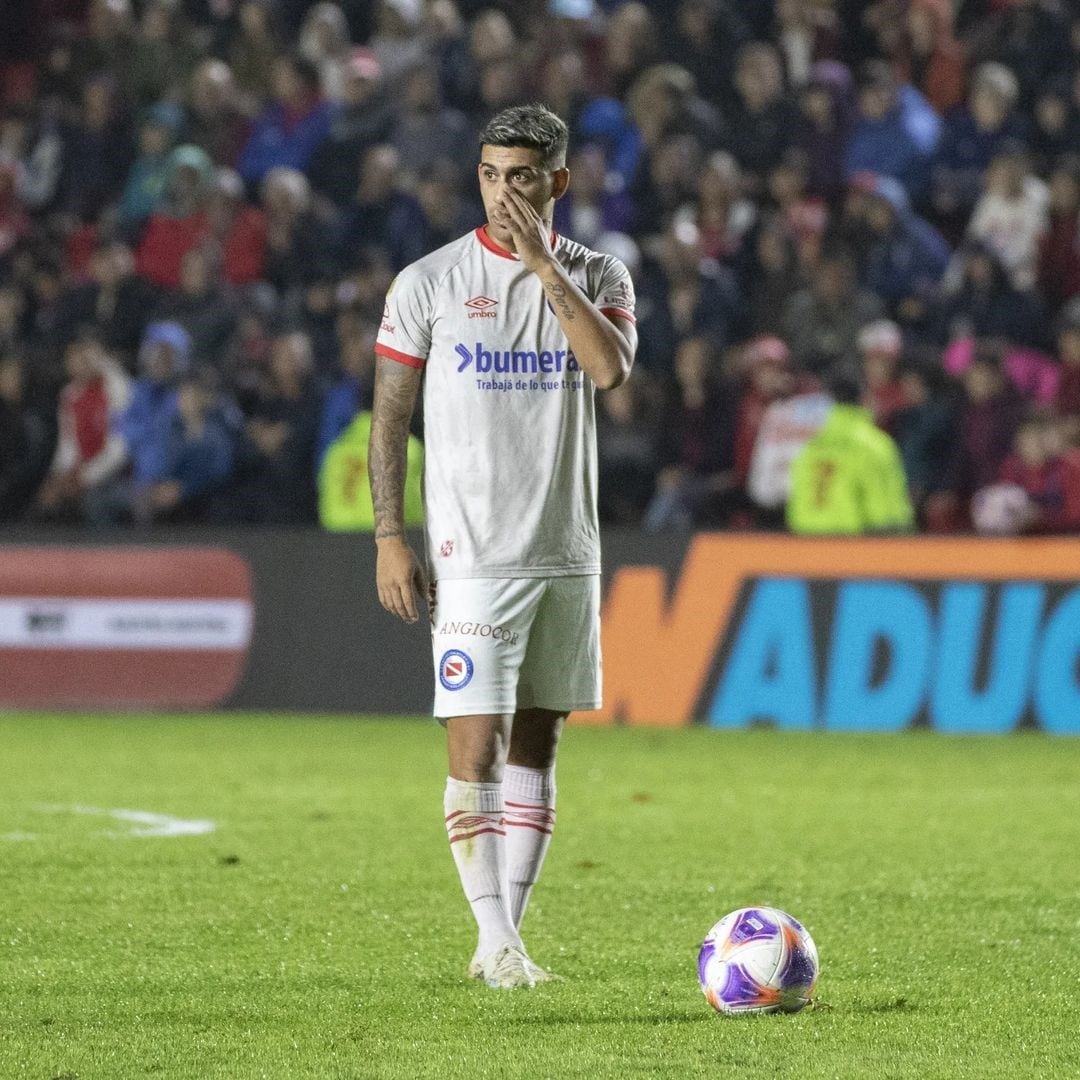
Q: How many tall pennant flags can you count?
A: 0